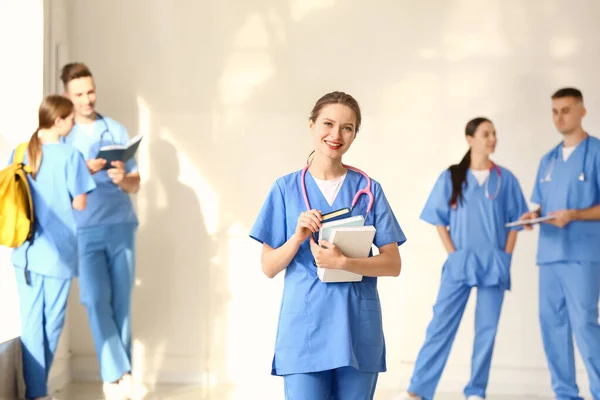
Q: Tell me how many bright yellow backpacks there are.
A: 1